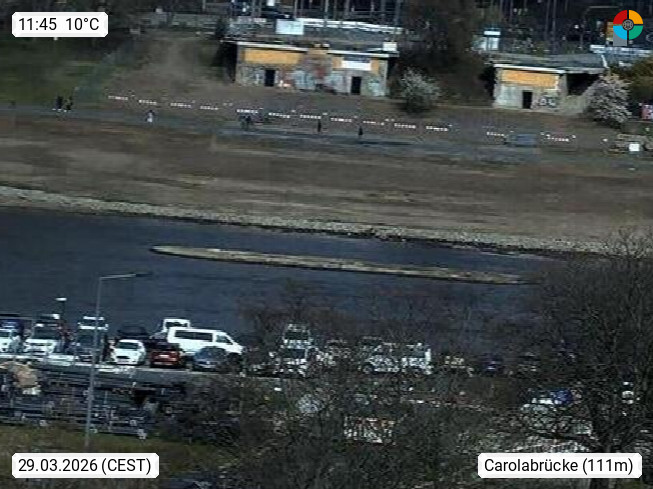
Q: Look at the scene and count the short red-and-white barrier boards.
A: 13